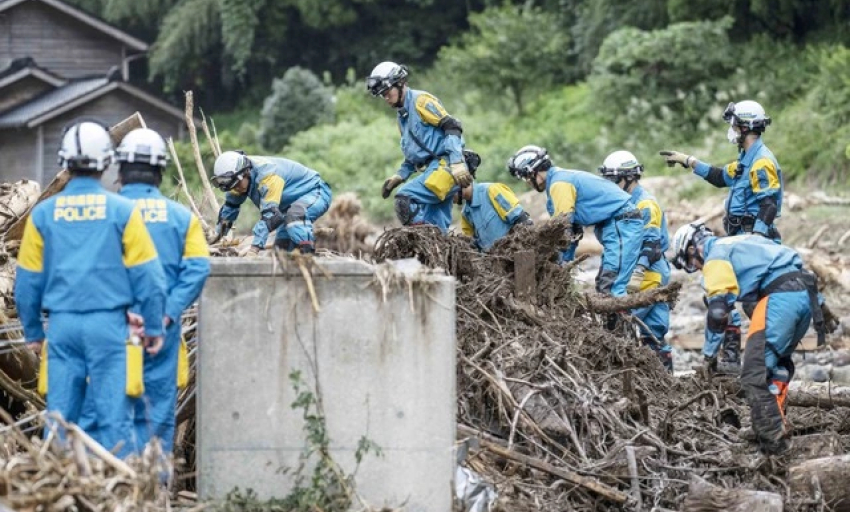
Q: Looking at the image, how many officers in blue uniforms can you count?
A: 9